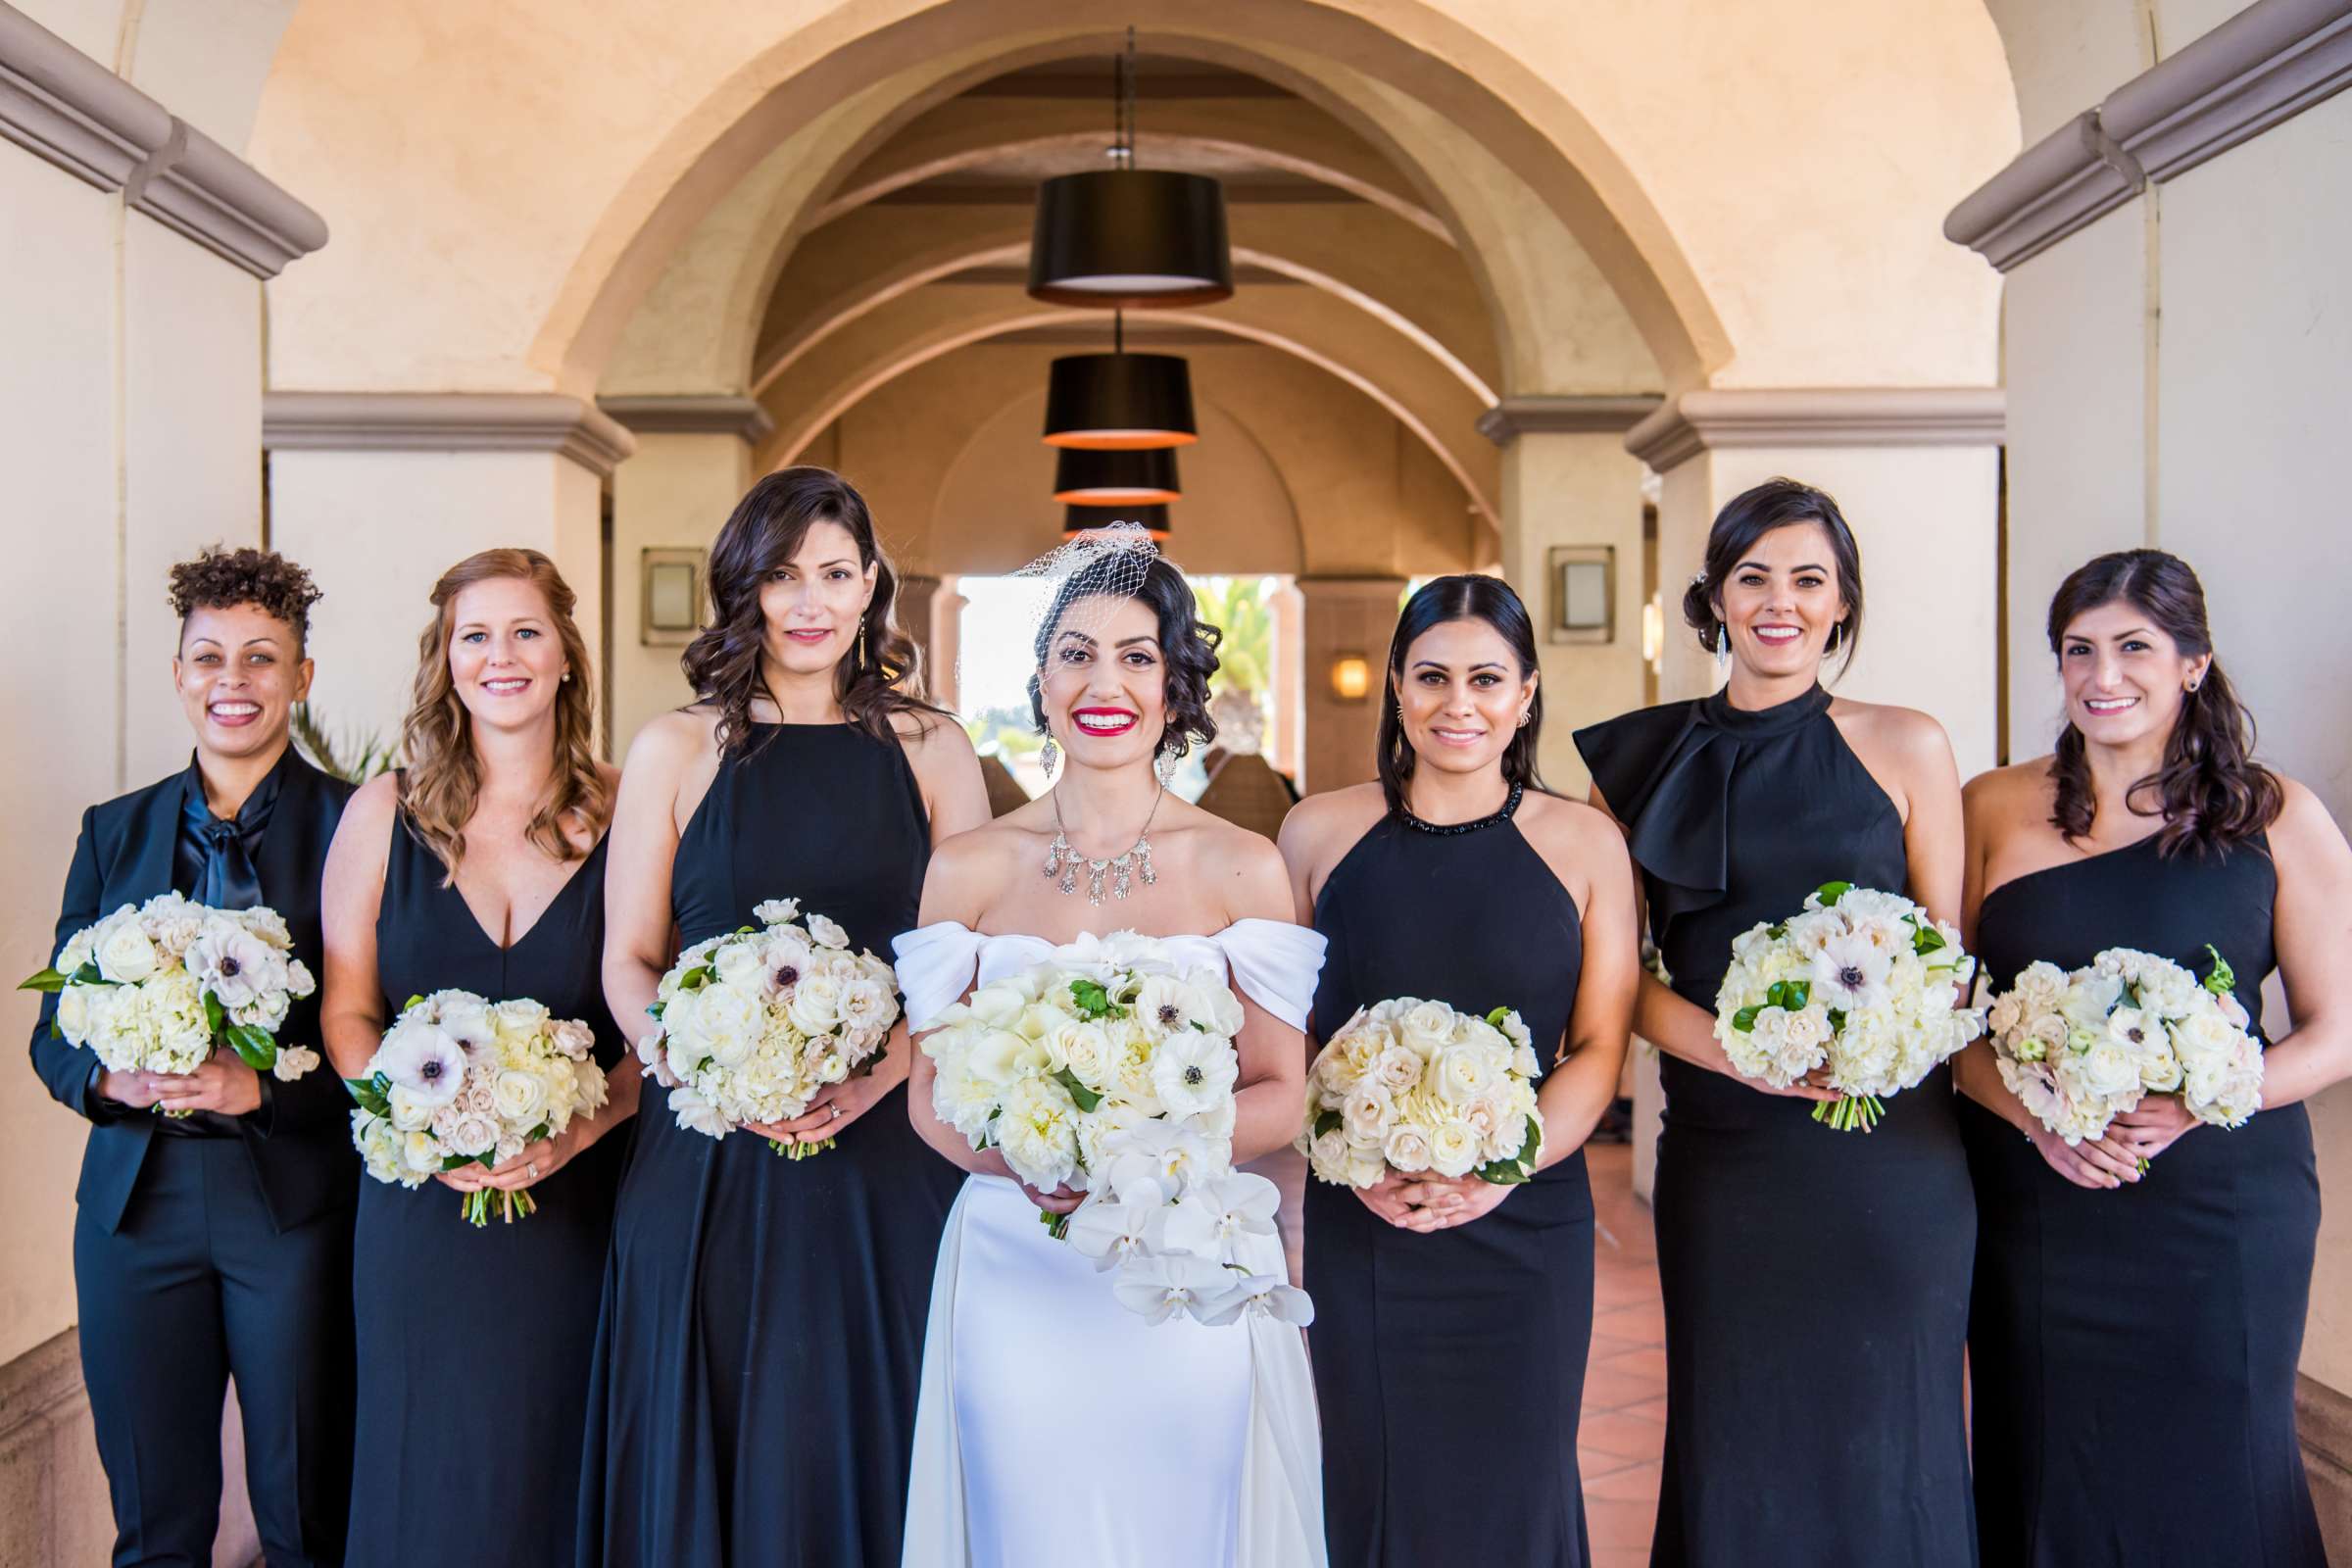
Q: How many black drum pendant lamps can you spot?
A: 4